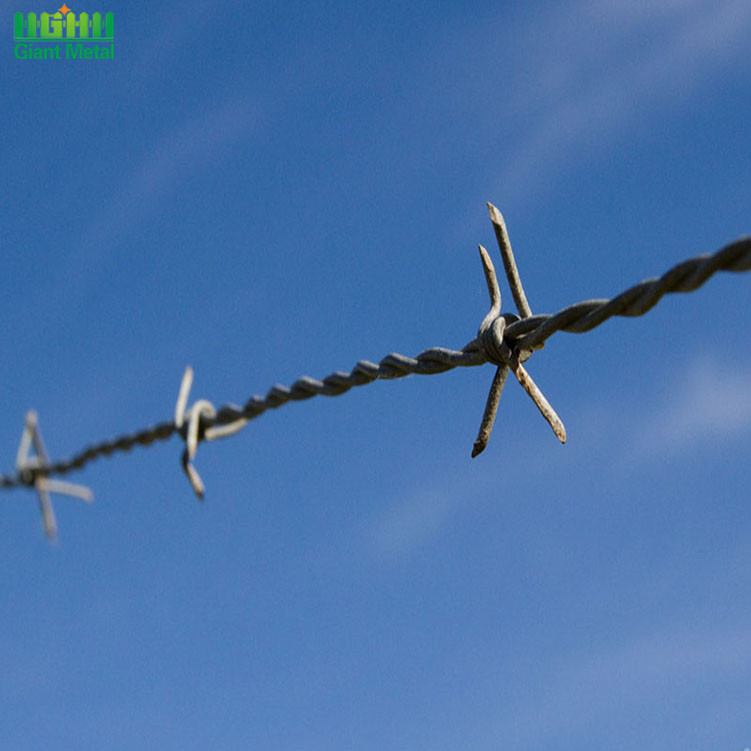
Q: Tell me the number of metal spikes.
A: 12